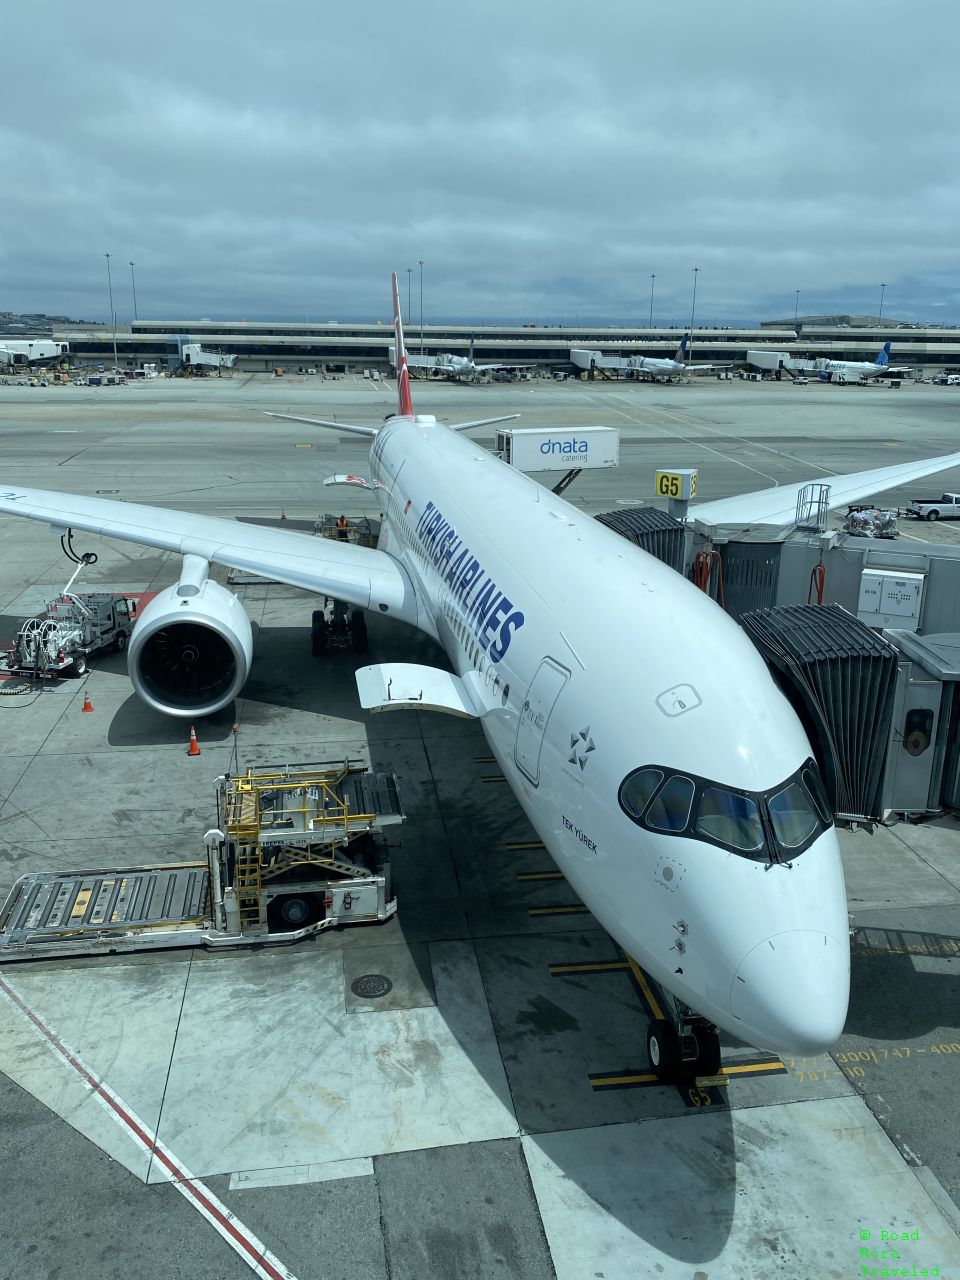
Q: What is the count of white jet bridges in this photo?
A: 5